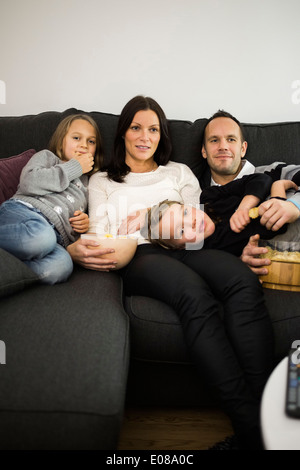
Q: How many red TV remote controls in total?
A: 0